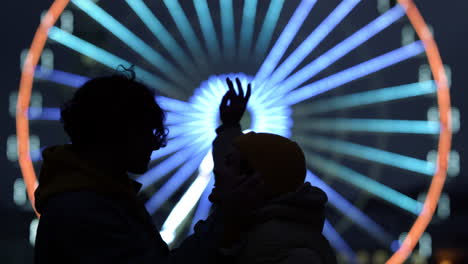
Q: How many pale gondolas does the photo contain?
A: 13